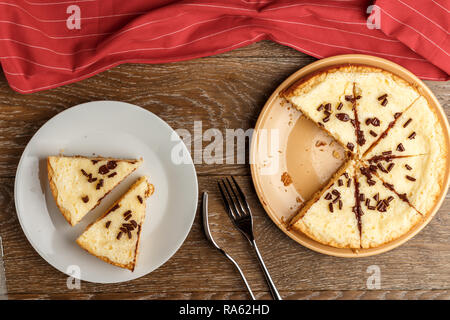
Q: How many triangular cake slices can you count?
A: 8